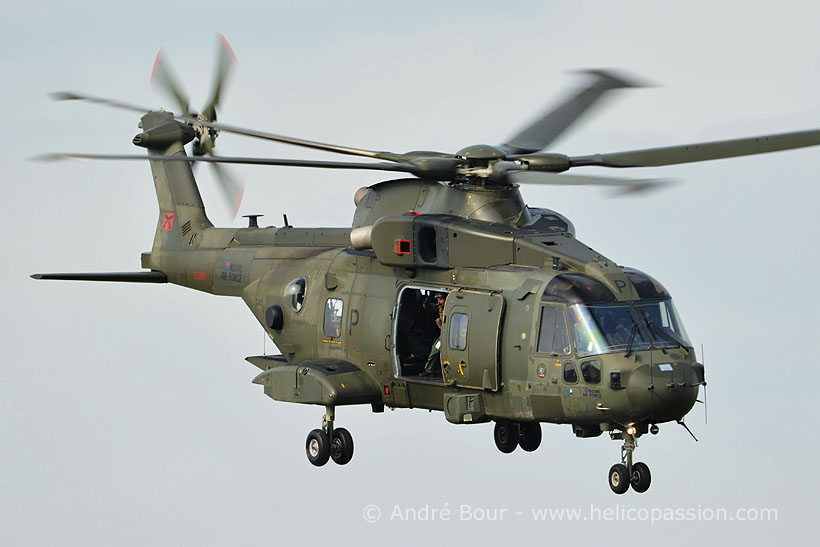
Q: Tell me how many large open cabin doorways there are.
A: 1